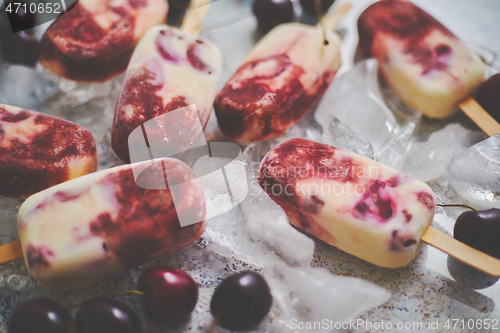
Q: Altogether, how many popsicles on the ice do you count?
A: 7